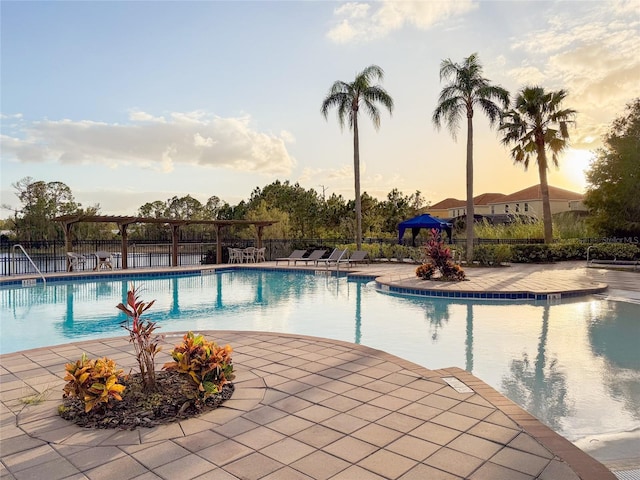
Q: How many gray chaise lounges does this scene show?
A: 4